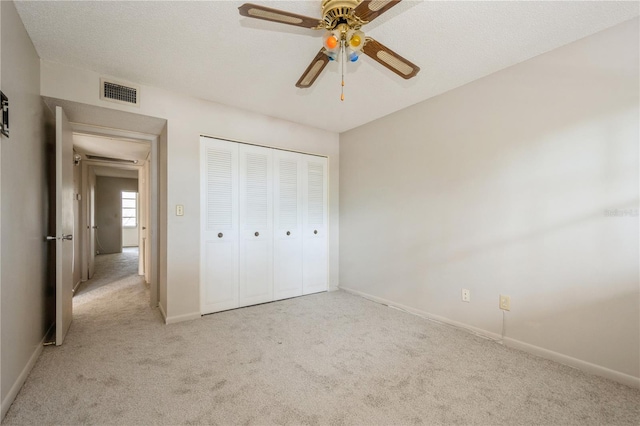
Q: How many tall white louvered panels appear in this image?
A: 4